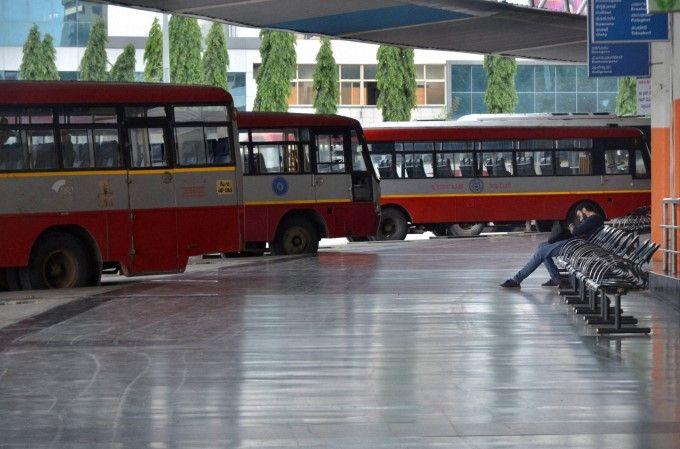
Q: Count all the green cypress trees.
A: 12